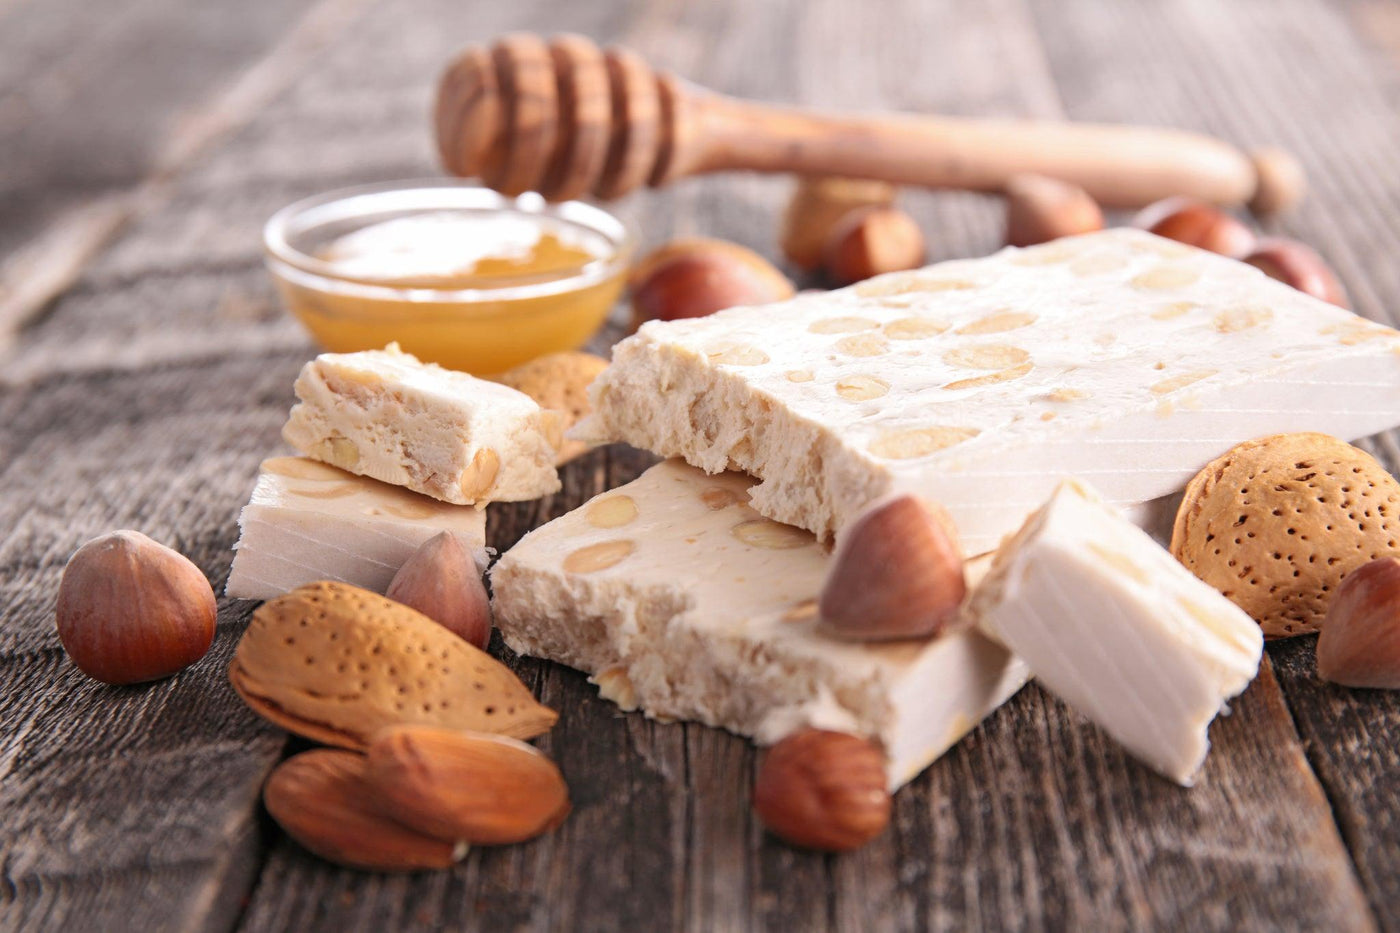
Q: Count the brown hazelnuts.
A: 10